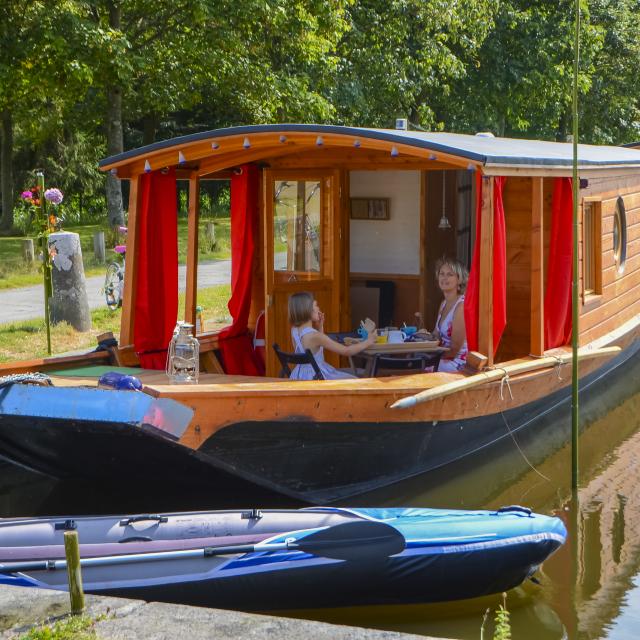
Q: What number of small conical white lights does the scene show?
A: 11